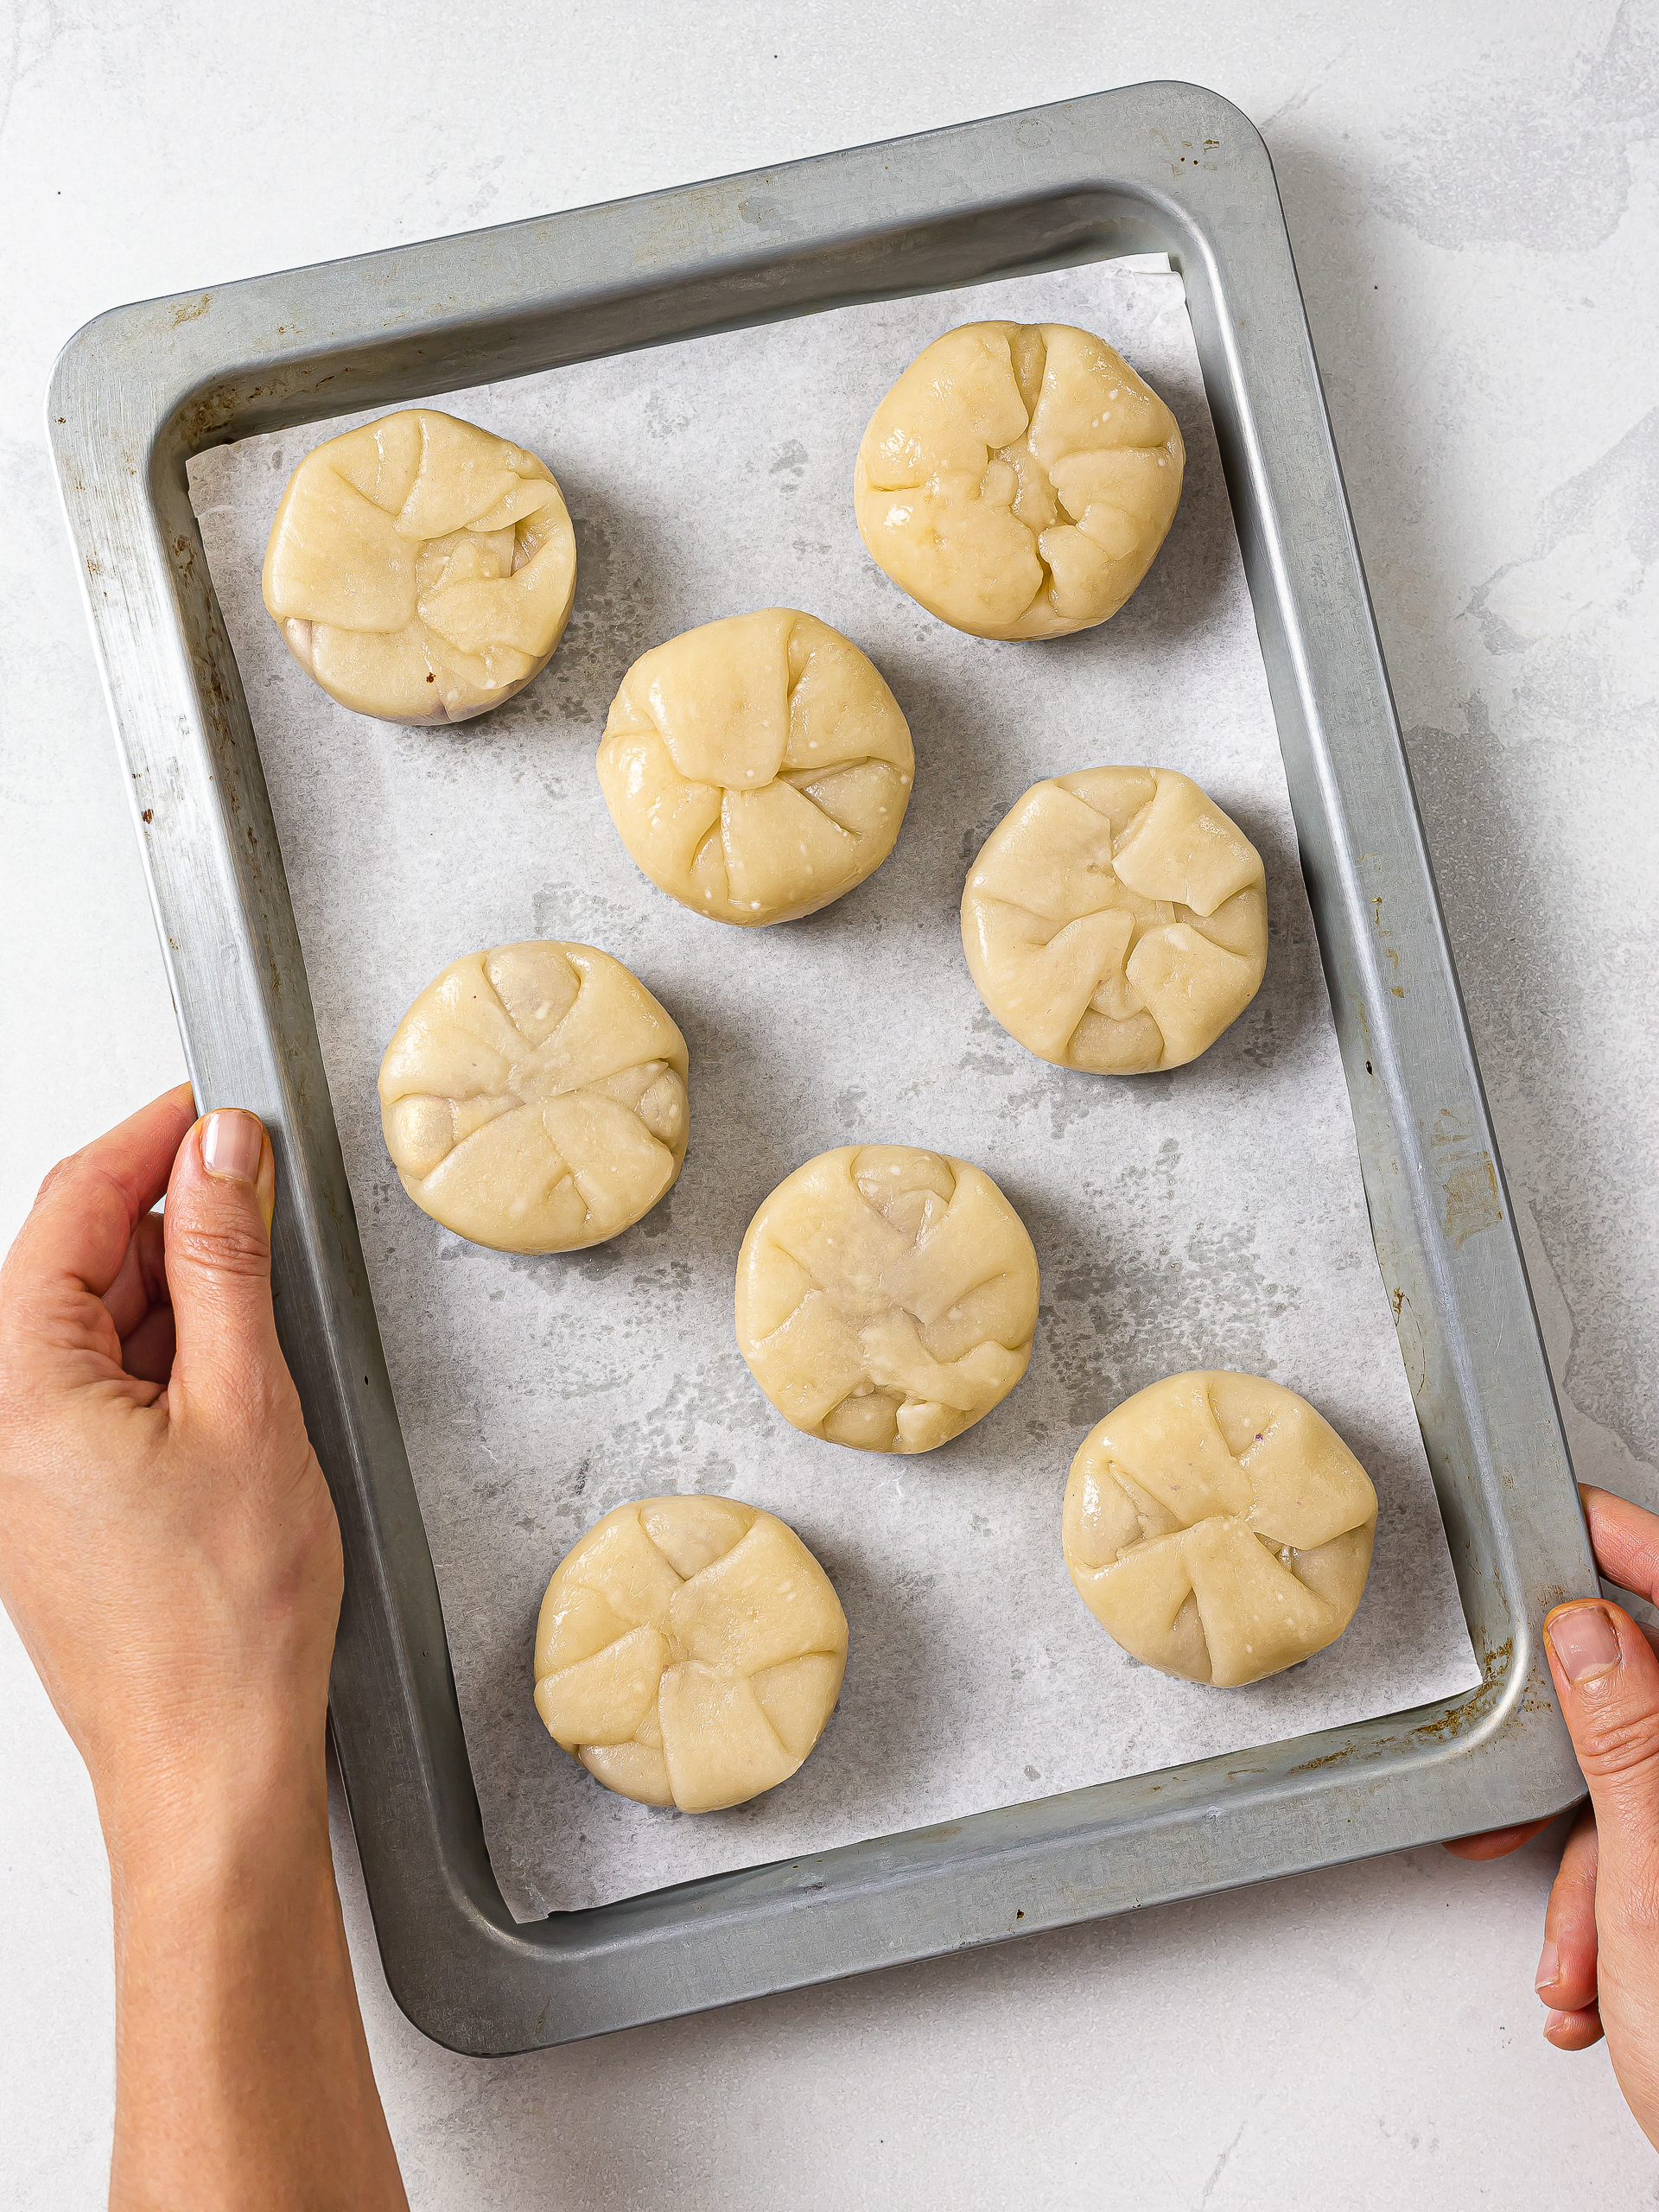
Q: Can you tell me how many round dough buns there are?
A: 8